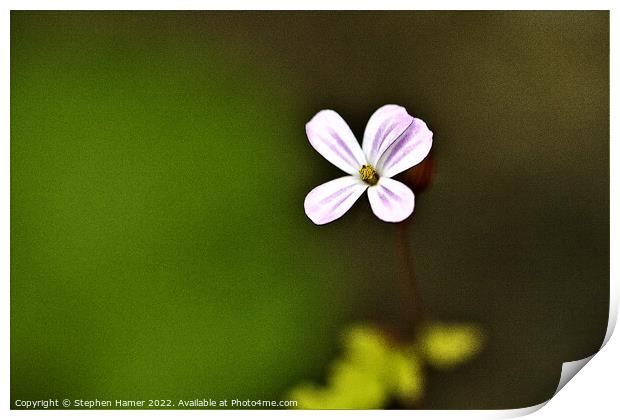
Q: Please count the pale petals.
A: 5